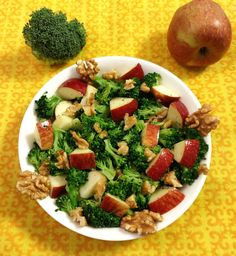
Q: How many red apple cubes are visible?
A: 13